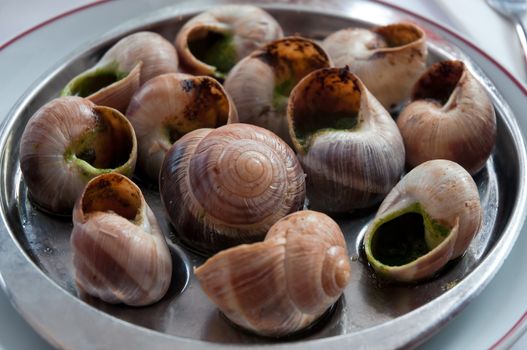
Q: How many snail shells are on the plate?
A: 12